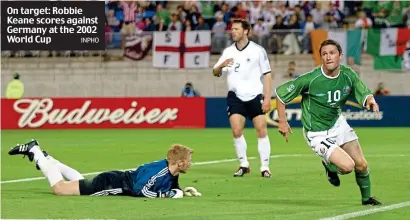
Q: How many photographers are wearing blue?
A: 1